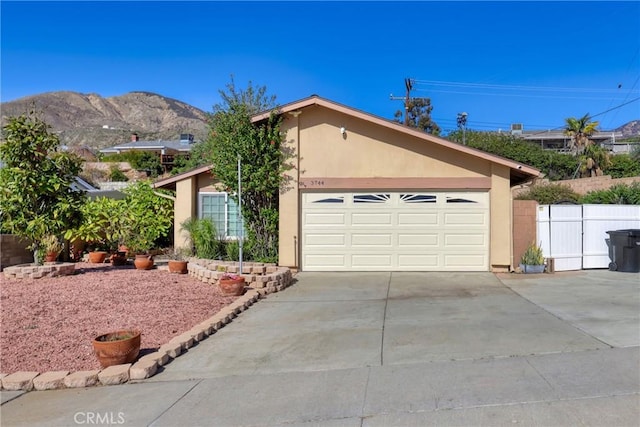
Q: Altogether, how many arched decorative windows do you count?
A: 4